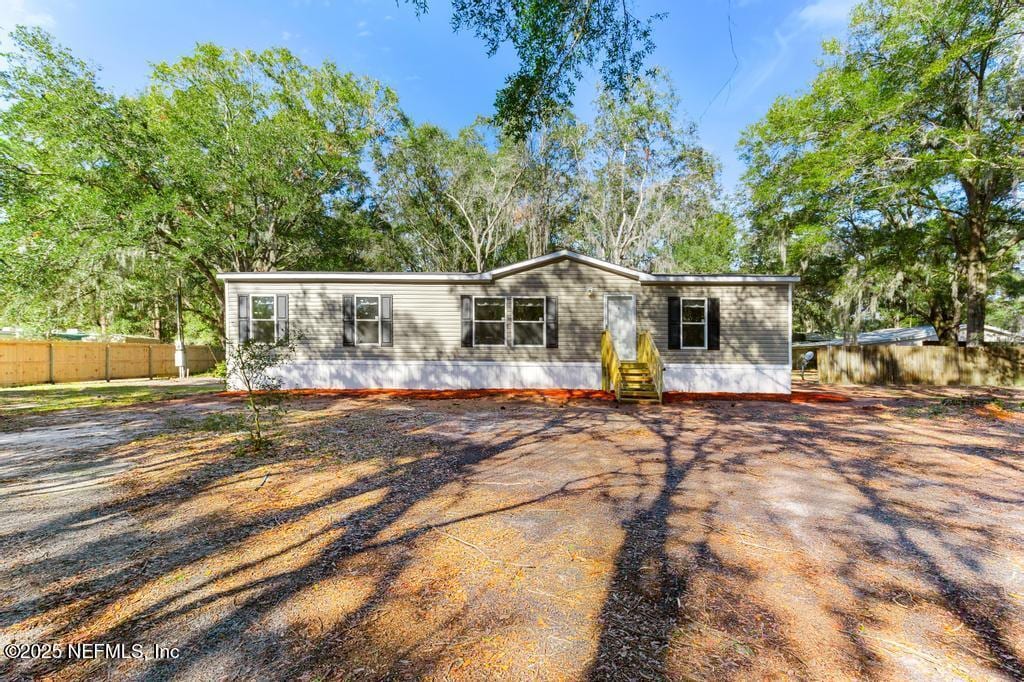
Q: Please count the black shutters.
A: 8